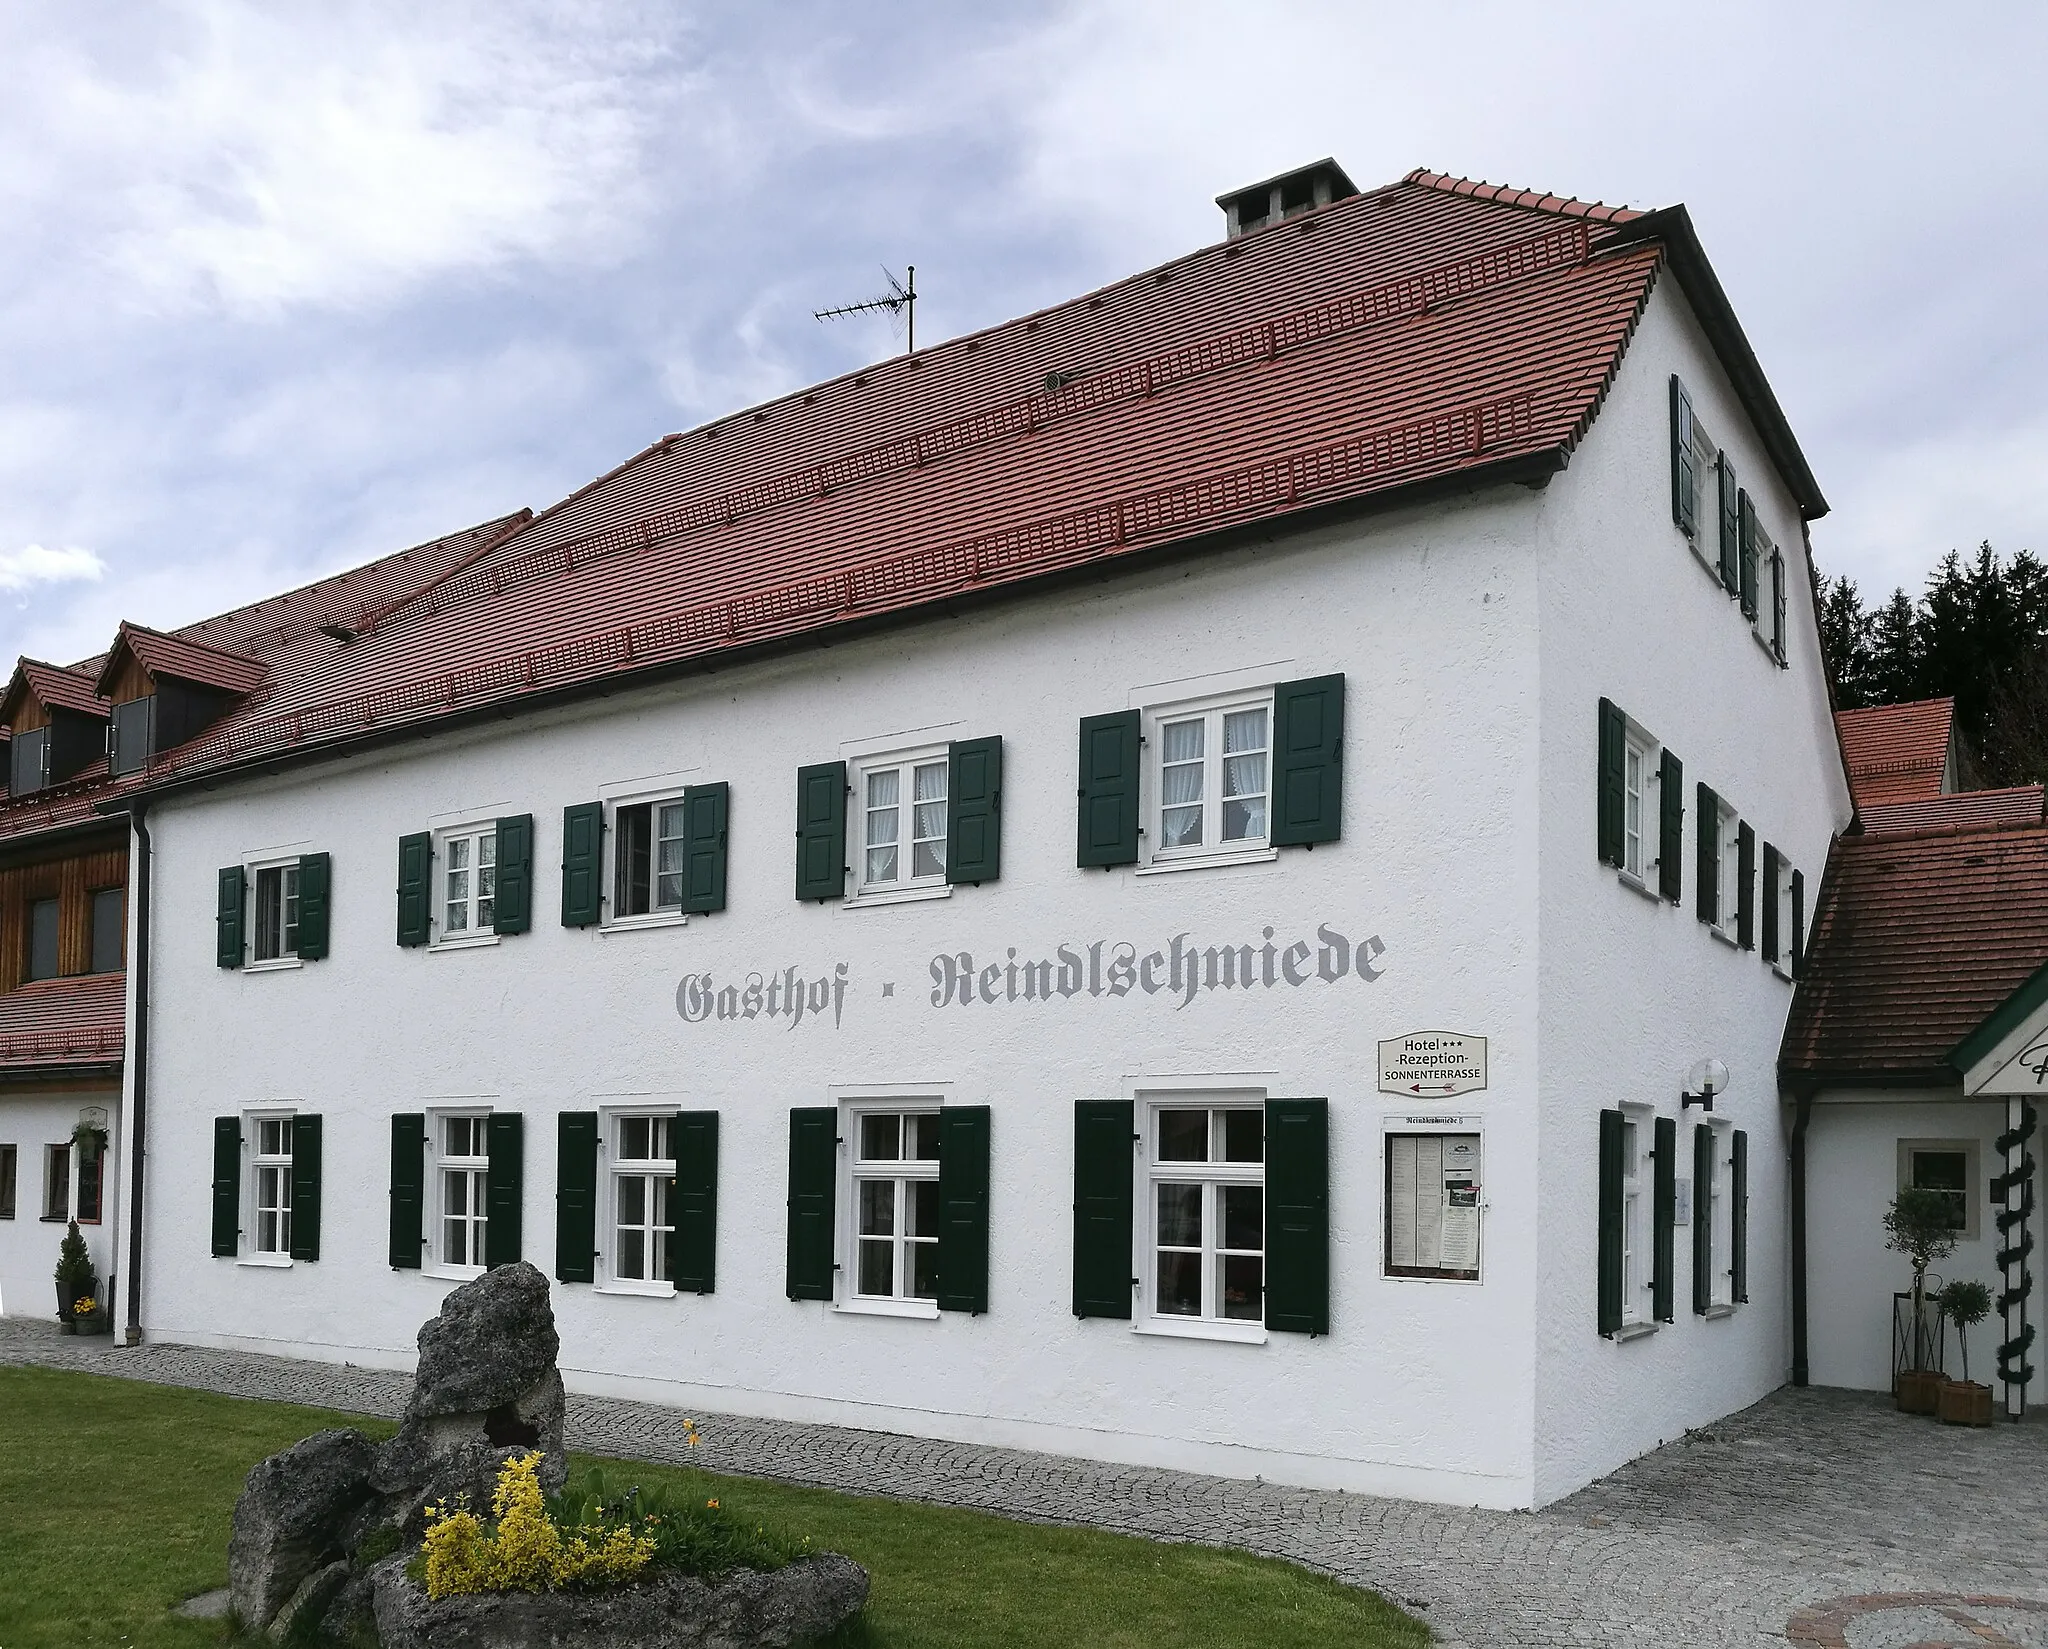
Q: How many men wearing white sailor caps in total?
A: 0